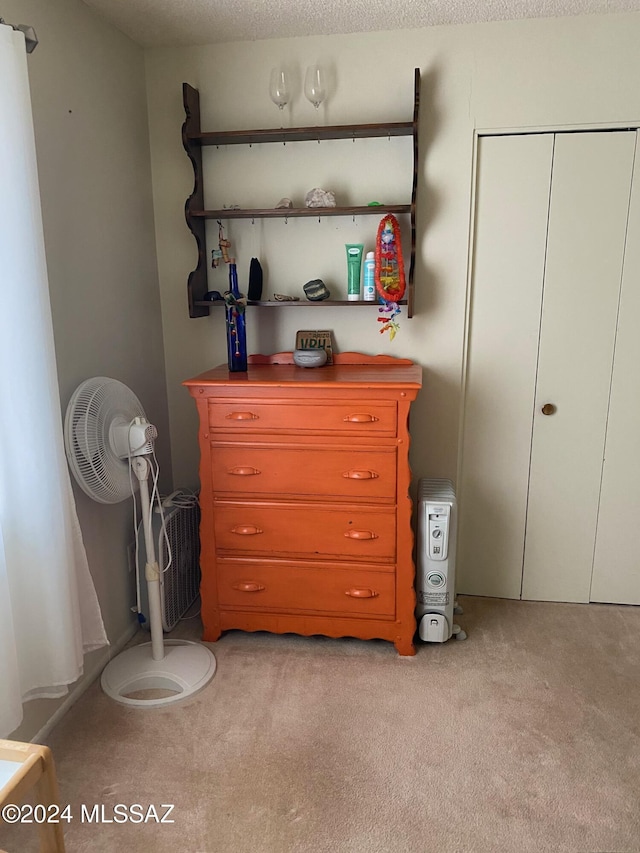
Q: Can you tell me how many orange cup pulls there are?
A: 8